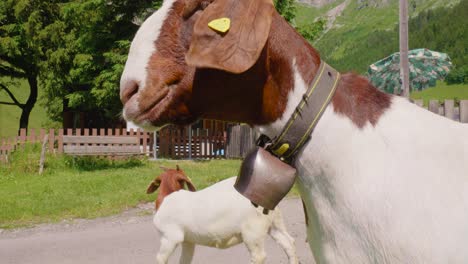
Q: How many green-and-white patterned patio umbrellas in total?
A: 1